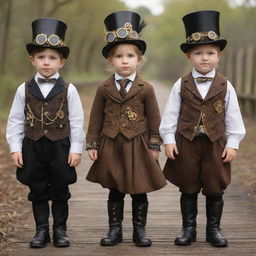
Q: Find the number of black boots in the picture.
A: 6